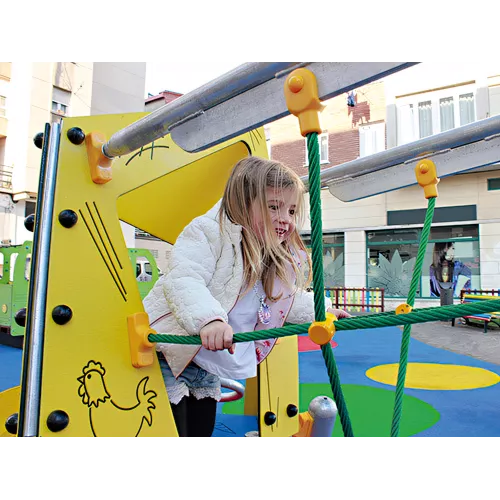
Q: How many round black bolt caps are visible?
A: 10